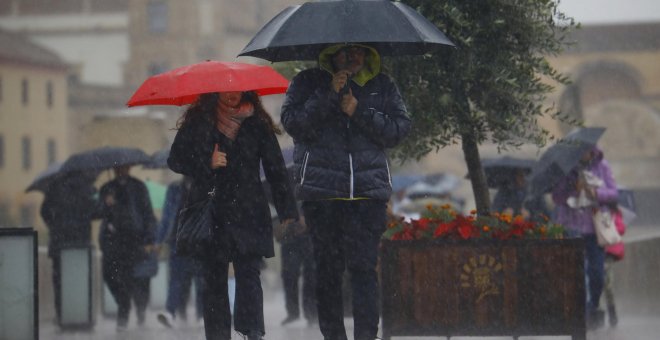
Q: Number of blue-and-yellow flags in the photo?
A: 0